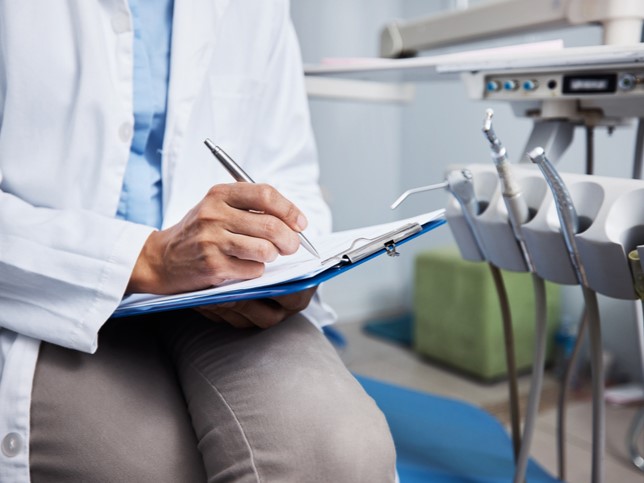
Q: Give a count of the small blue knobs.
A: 3